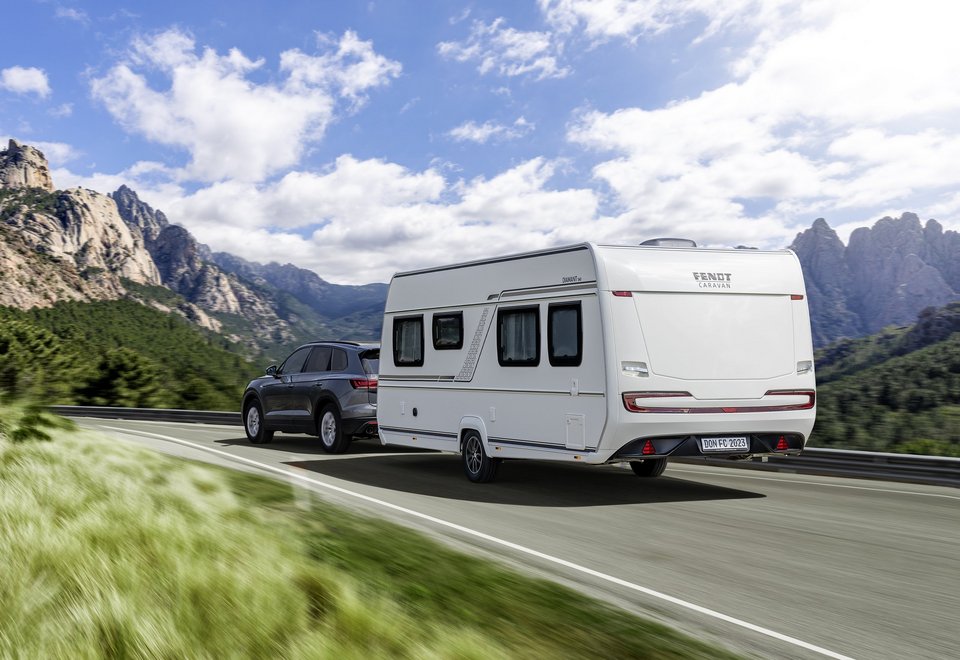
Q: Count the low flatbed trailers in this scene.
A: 0